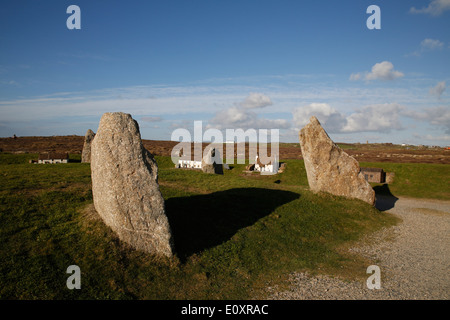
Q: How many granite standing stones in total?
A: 4